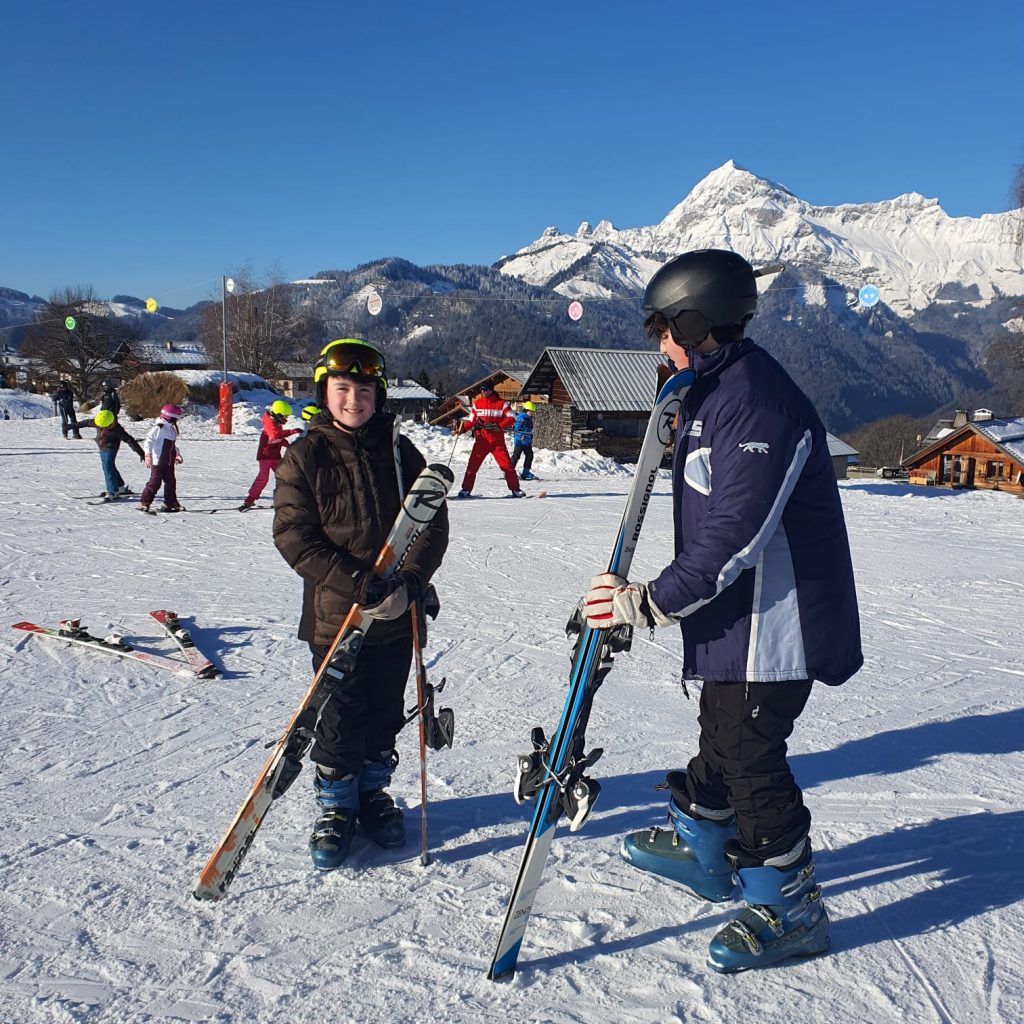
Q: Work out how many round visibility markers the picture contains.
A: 6